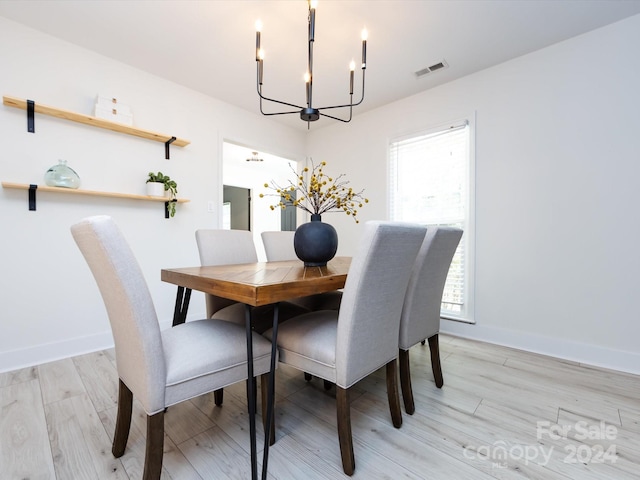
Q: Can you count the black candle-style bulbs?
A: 6